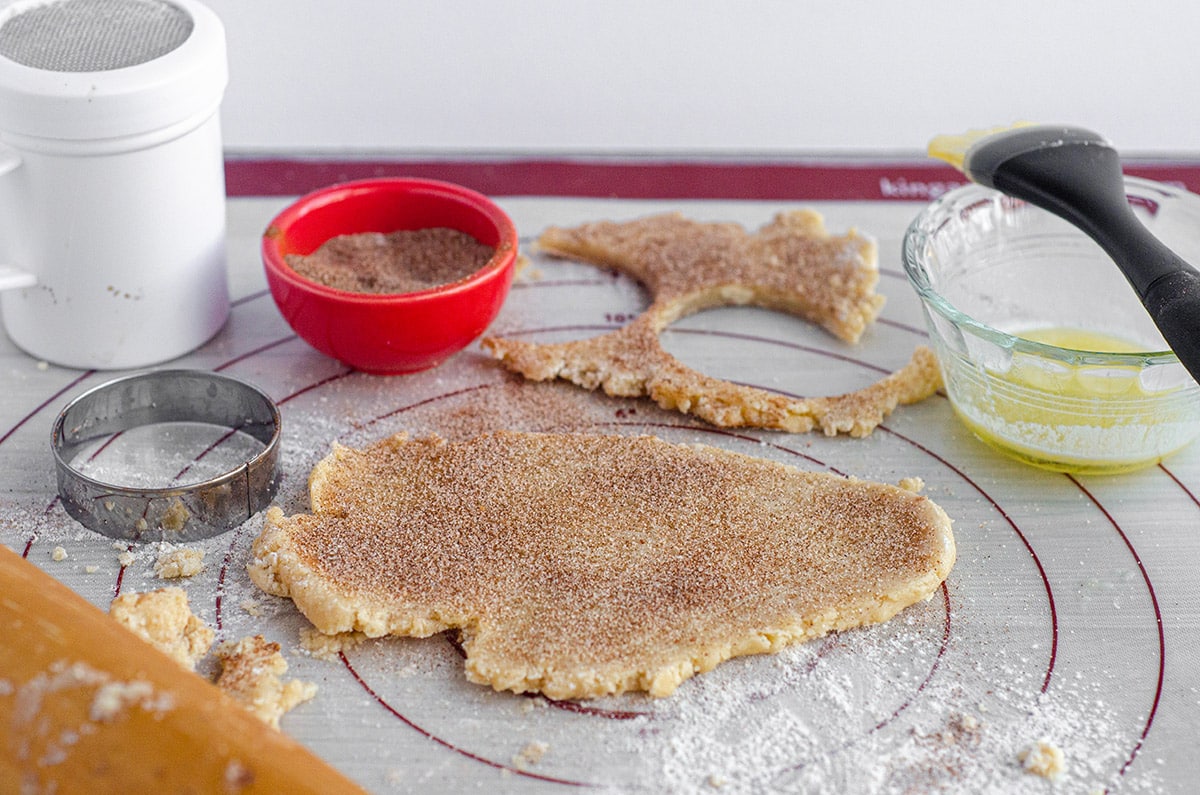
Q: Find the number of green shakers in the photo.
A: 0